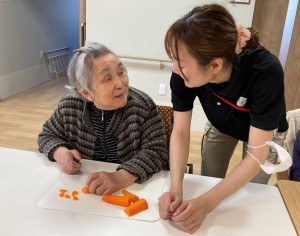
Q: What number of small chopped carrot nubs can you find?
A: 5